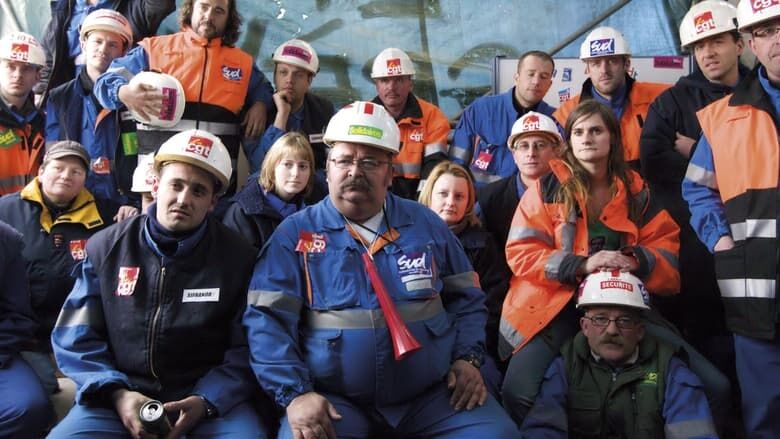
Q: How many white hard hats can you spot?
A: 13